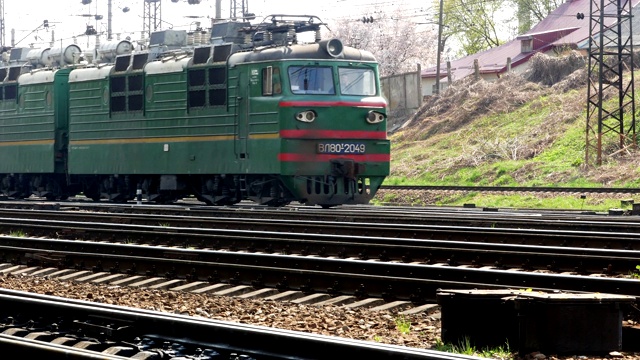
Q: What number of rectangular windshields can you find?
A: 2